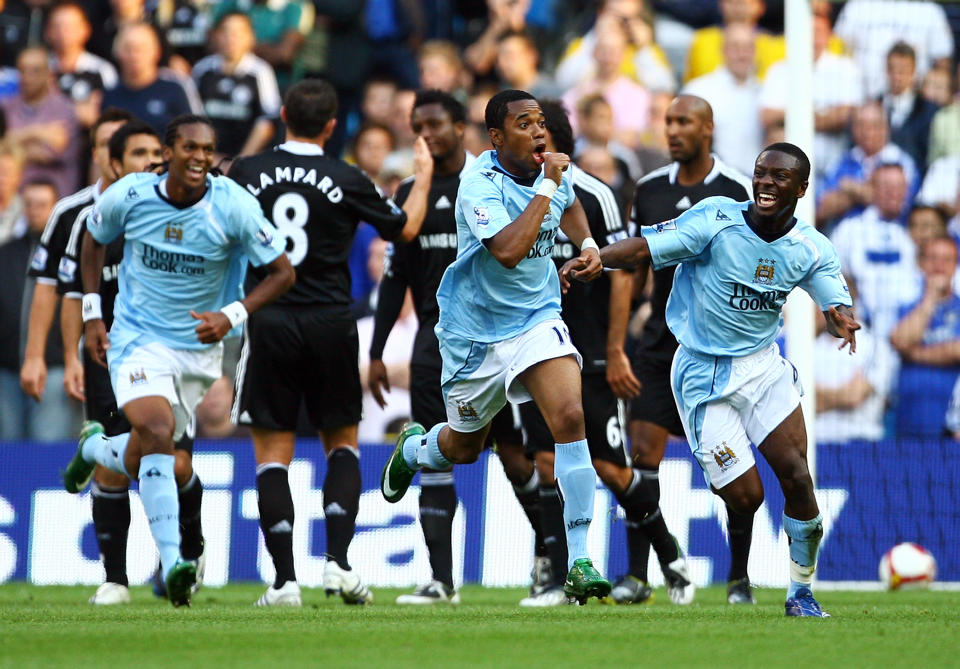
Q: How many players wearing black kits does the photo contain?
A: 6